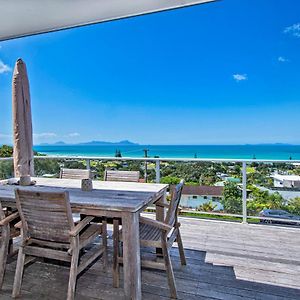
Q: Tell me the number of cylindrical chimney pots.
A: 0